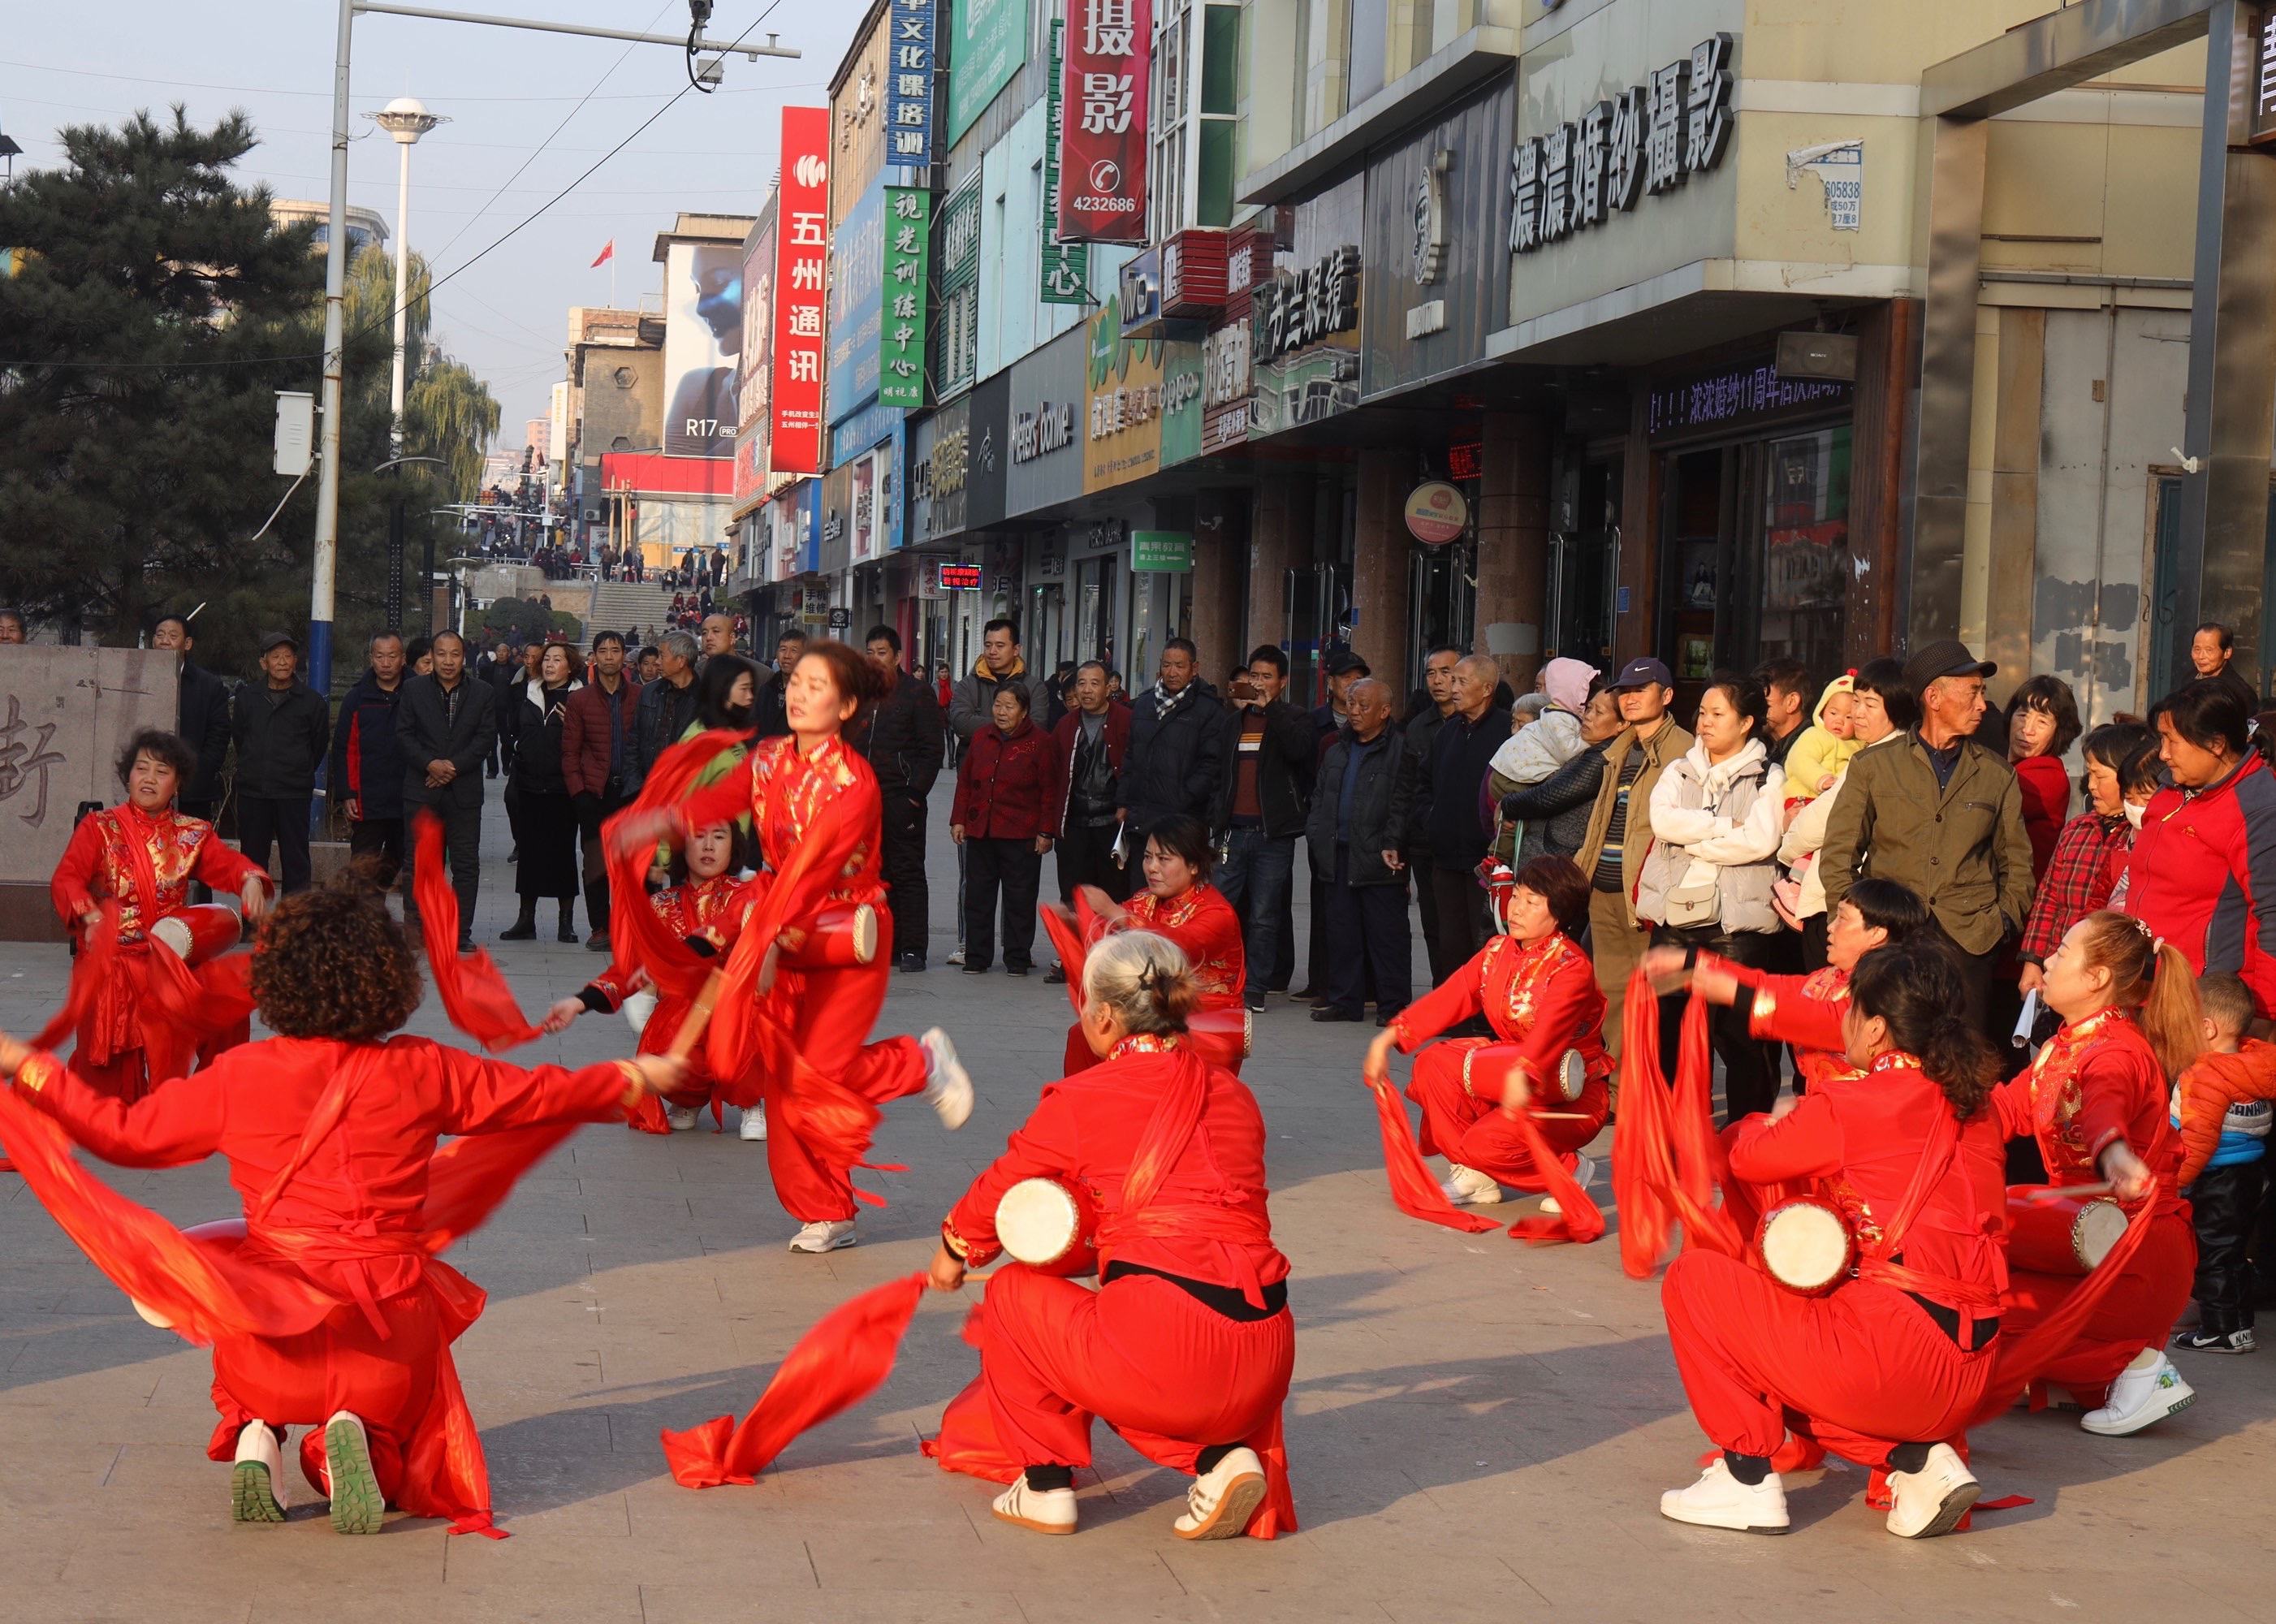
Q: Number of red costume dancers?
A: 10